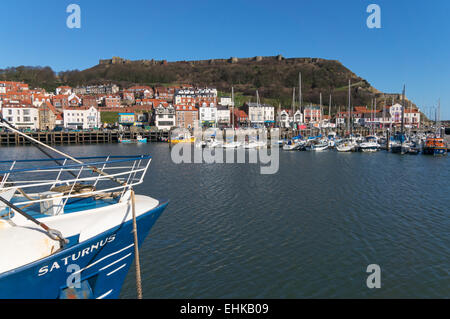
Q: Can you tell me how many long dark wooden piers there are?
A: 1